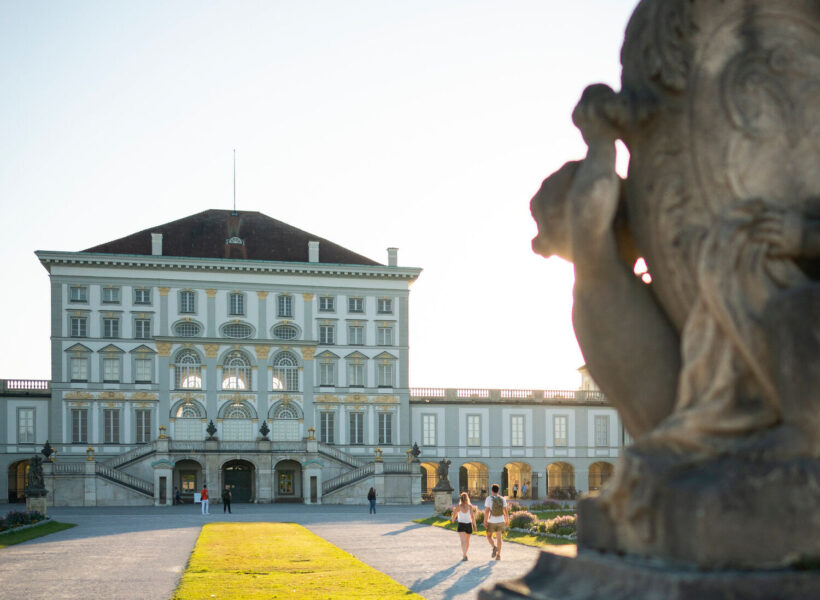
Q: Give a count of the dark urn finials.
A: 4